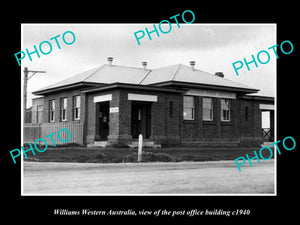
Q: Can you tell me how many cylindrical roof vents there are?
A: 3